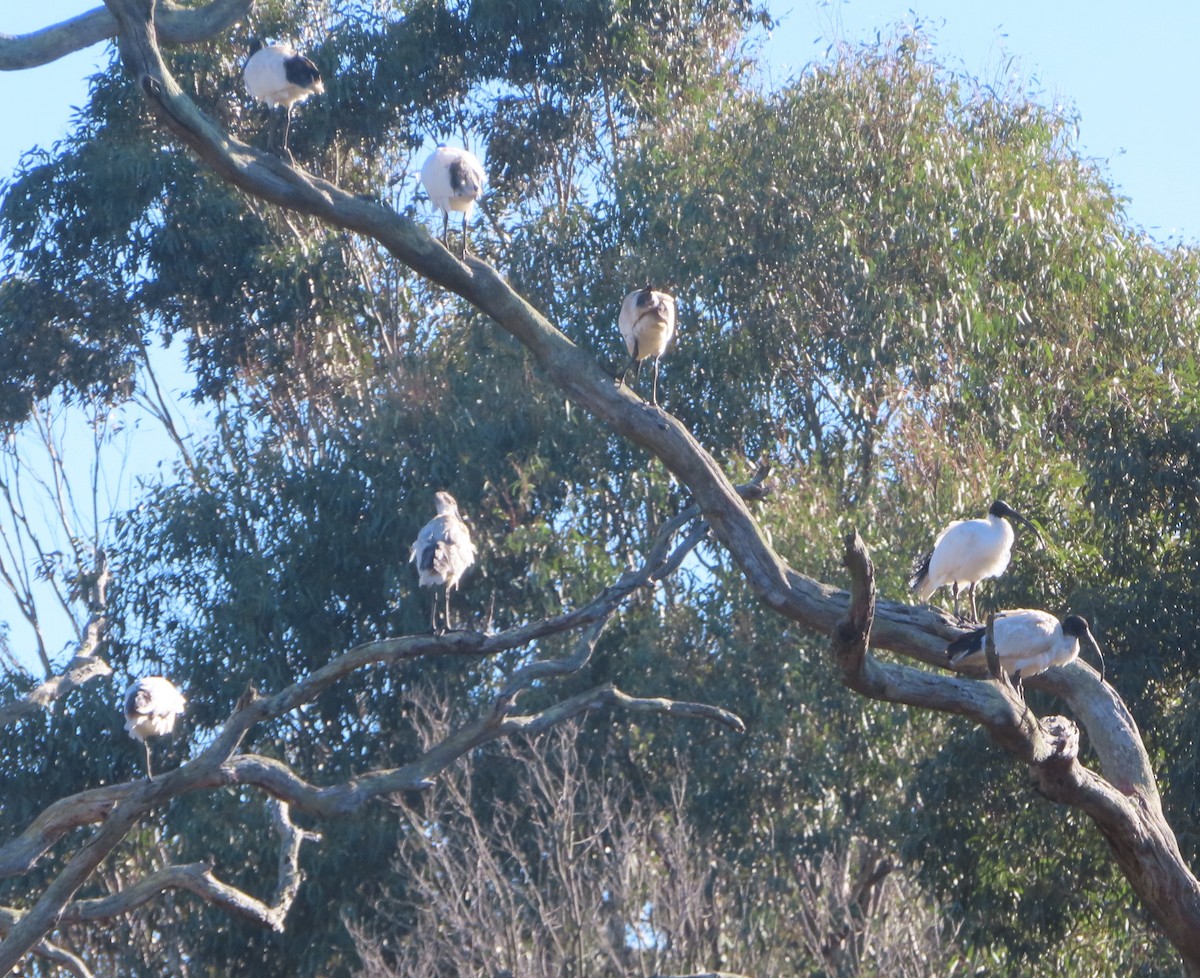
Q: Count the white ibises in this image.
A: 7